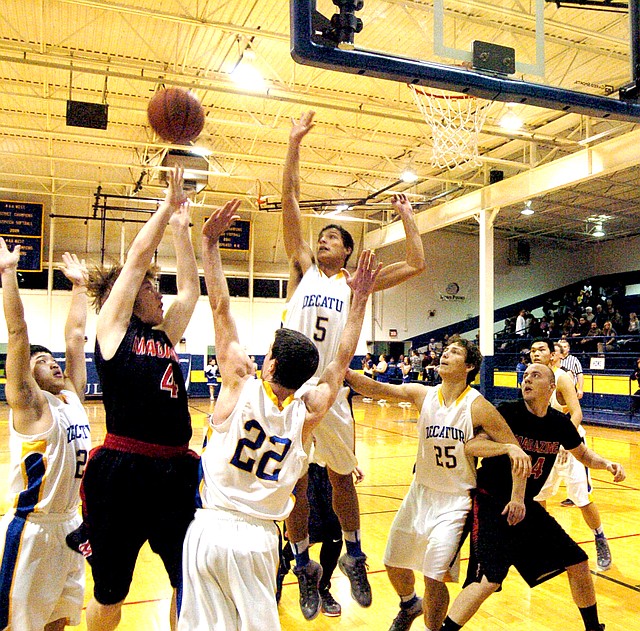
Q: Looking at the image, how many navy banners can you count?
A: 3